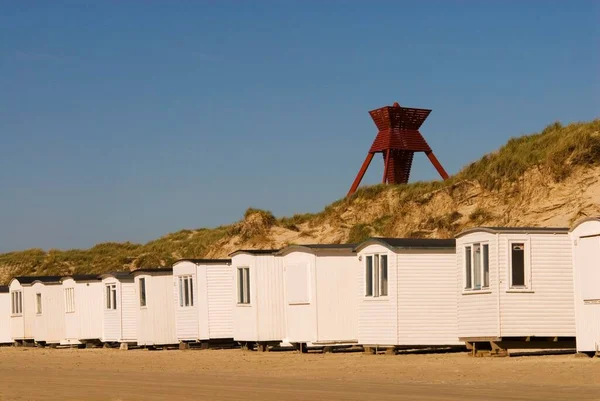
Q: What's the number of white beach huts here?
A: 12